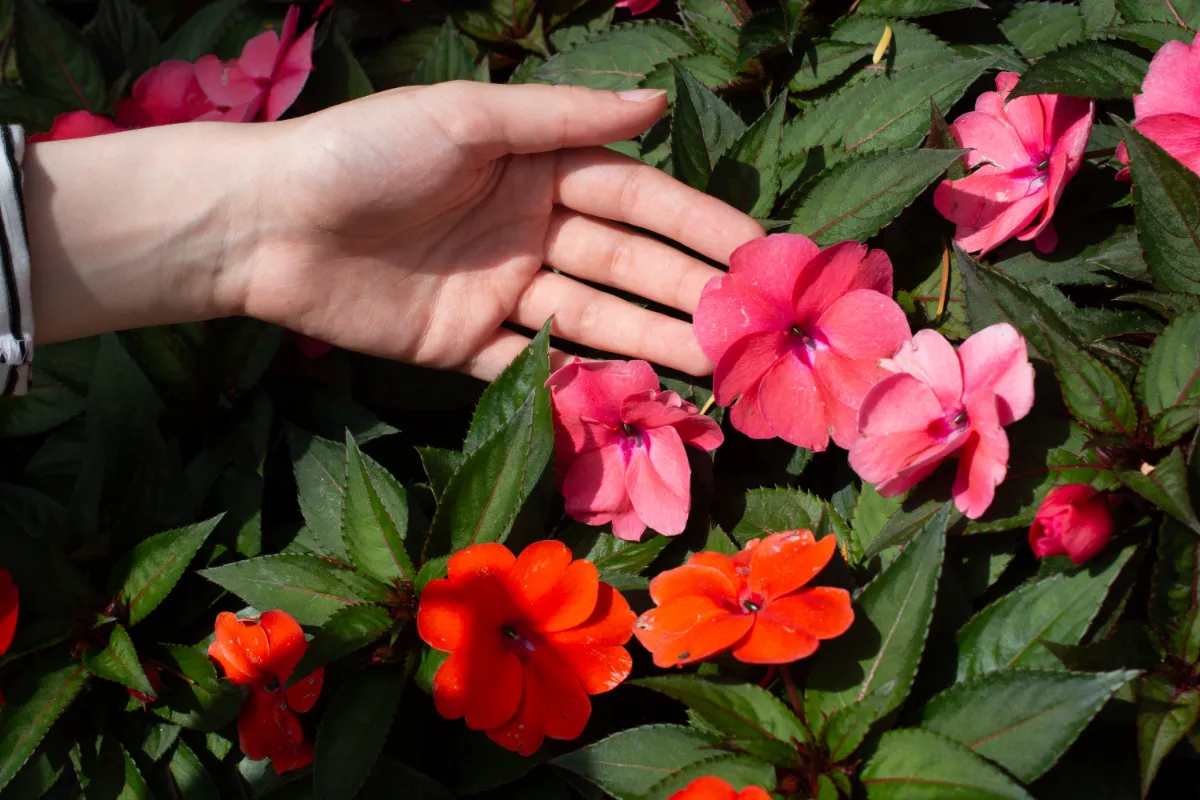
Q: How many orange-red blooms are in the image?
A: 5